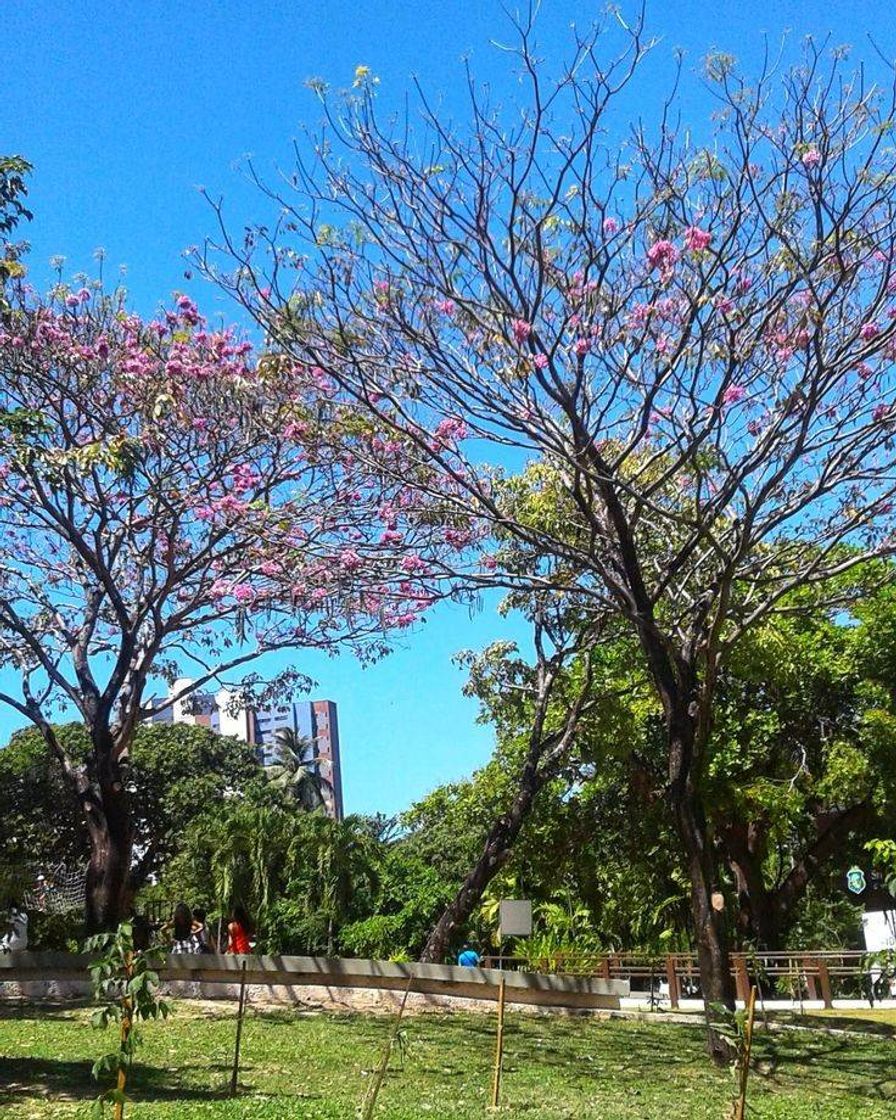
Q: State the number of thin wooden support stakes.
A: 5